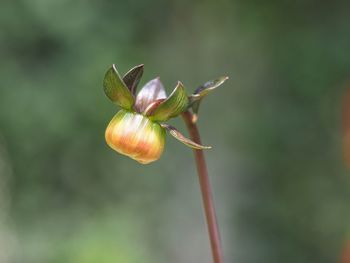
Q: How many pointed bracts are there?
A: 6